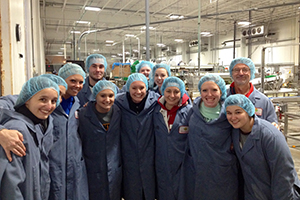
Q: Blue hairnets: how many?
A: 12